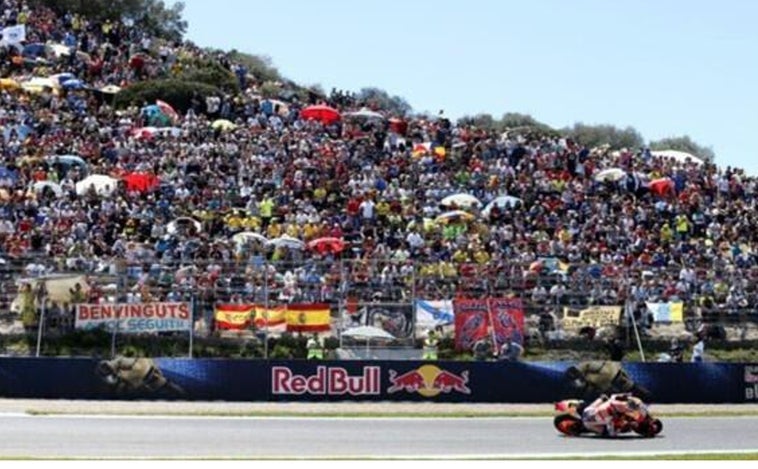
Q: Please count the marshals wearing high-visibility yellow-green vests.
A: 2